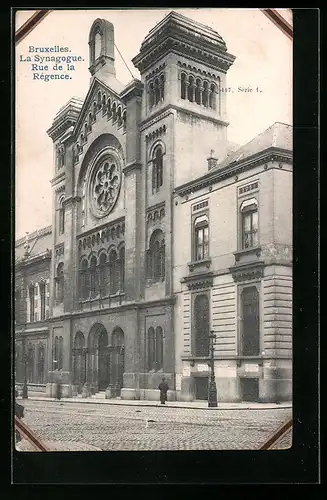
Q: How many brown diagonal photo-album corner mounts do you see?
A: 4